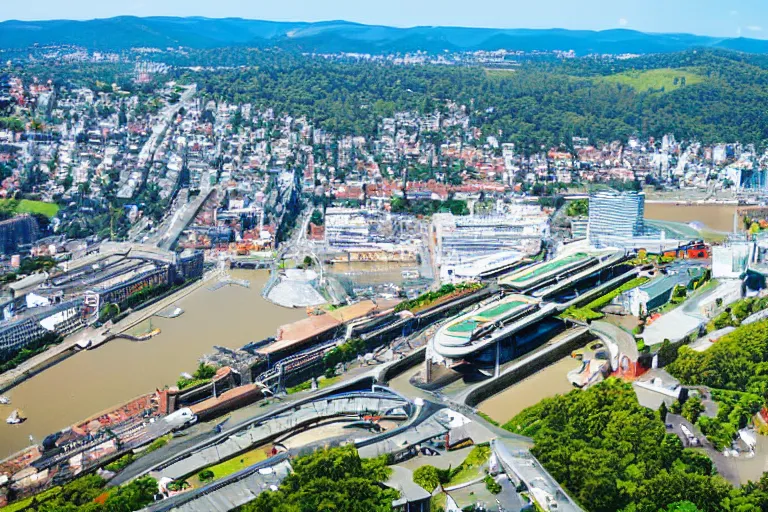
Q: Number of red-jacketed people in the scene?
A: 0